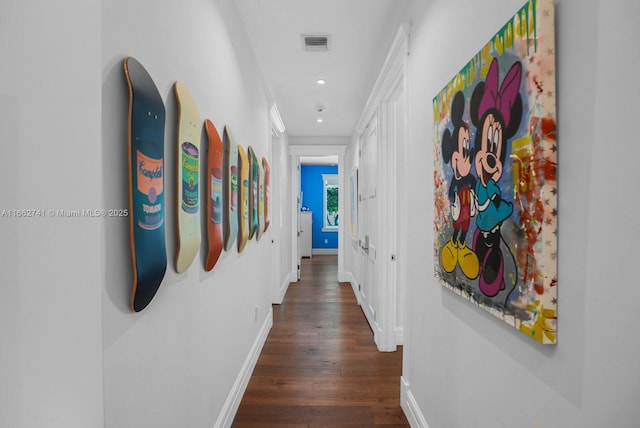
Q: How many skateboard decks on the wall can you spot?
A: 8